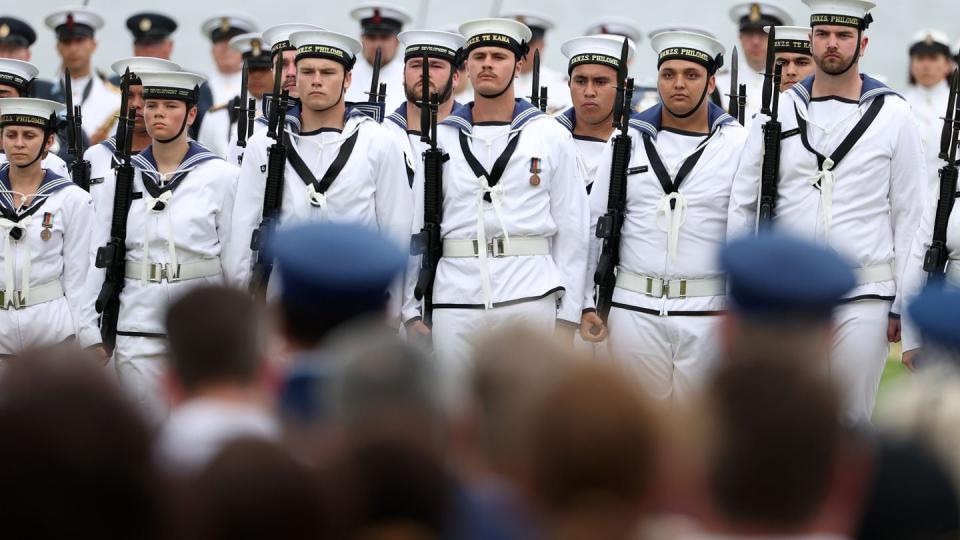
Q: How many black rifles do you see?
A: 11